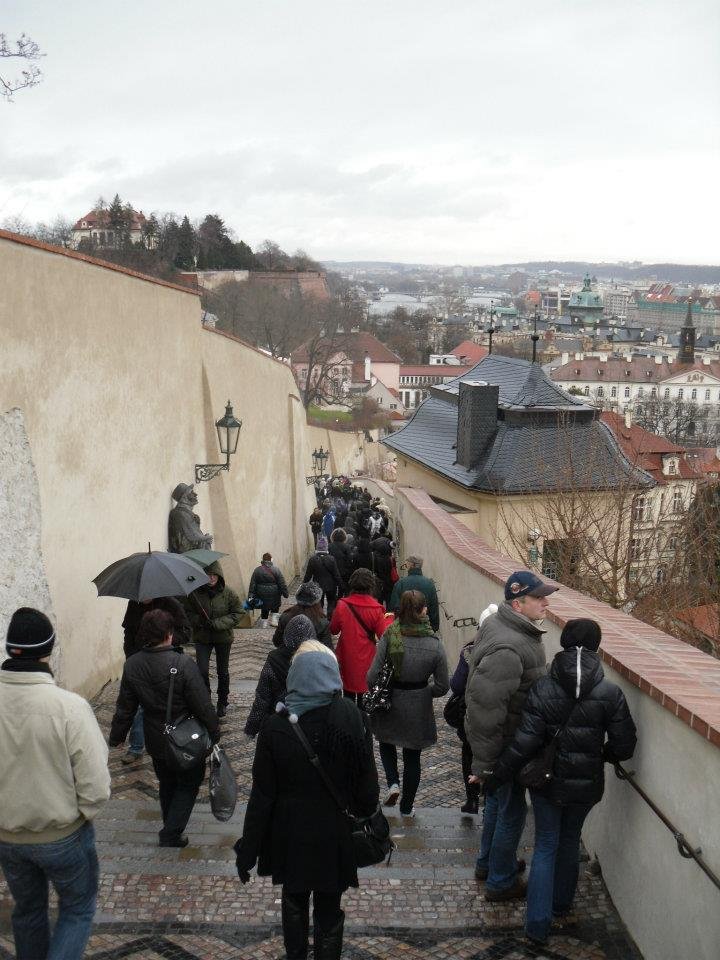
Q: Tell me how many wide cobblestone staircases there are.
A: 1